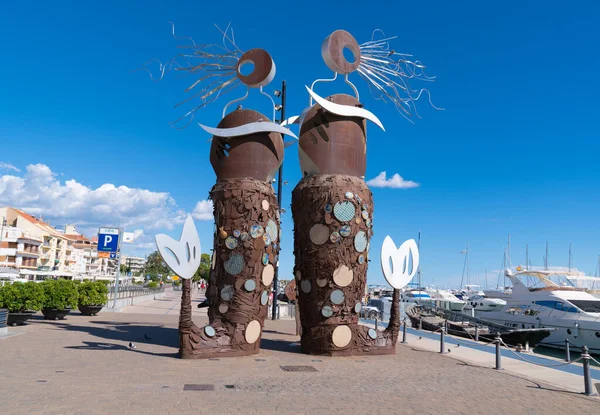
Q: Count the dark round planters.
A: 3